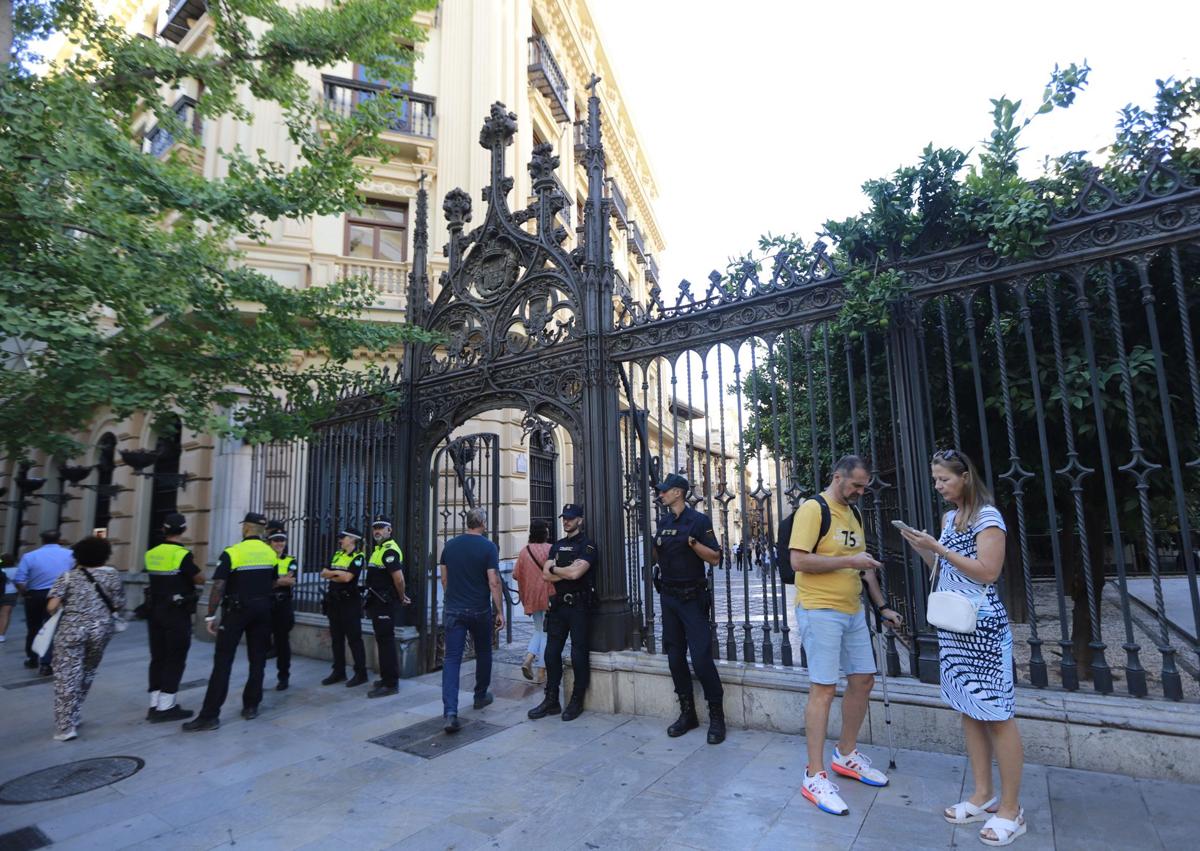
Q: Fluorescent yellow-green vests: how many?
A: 5